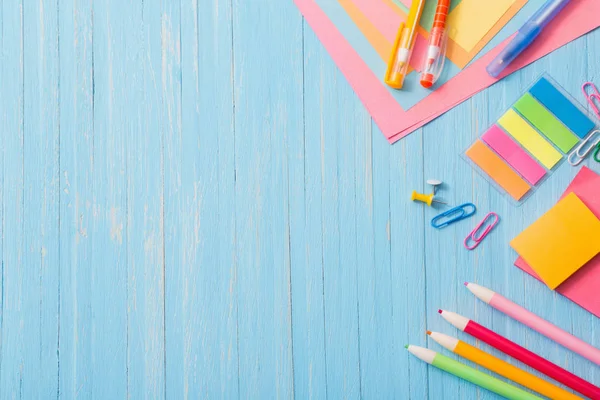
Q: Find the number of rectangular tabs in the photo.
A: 5